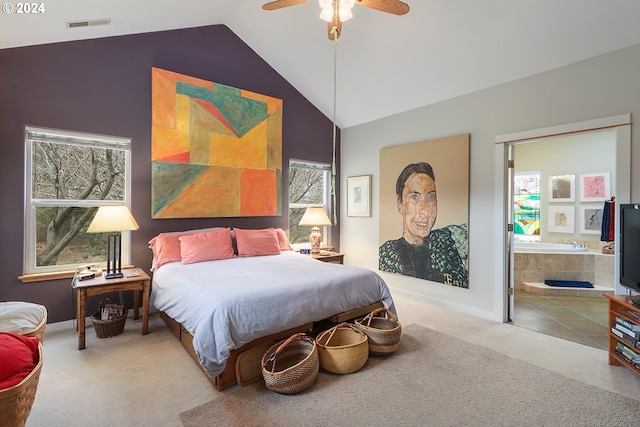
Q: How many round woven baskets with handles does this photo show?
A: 3